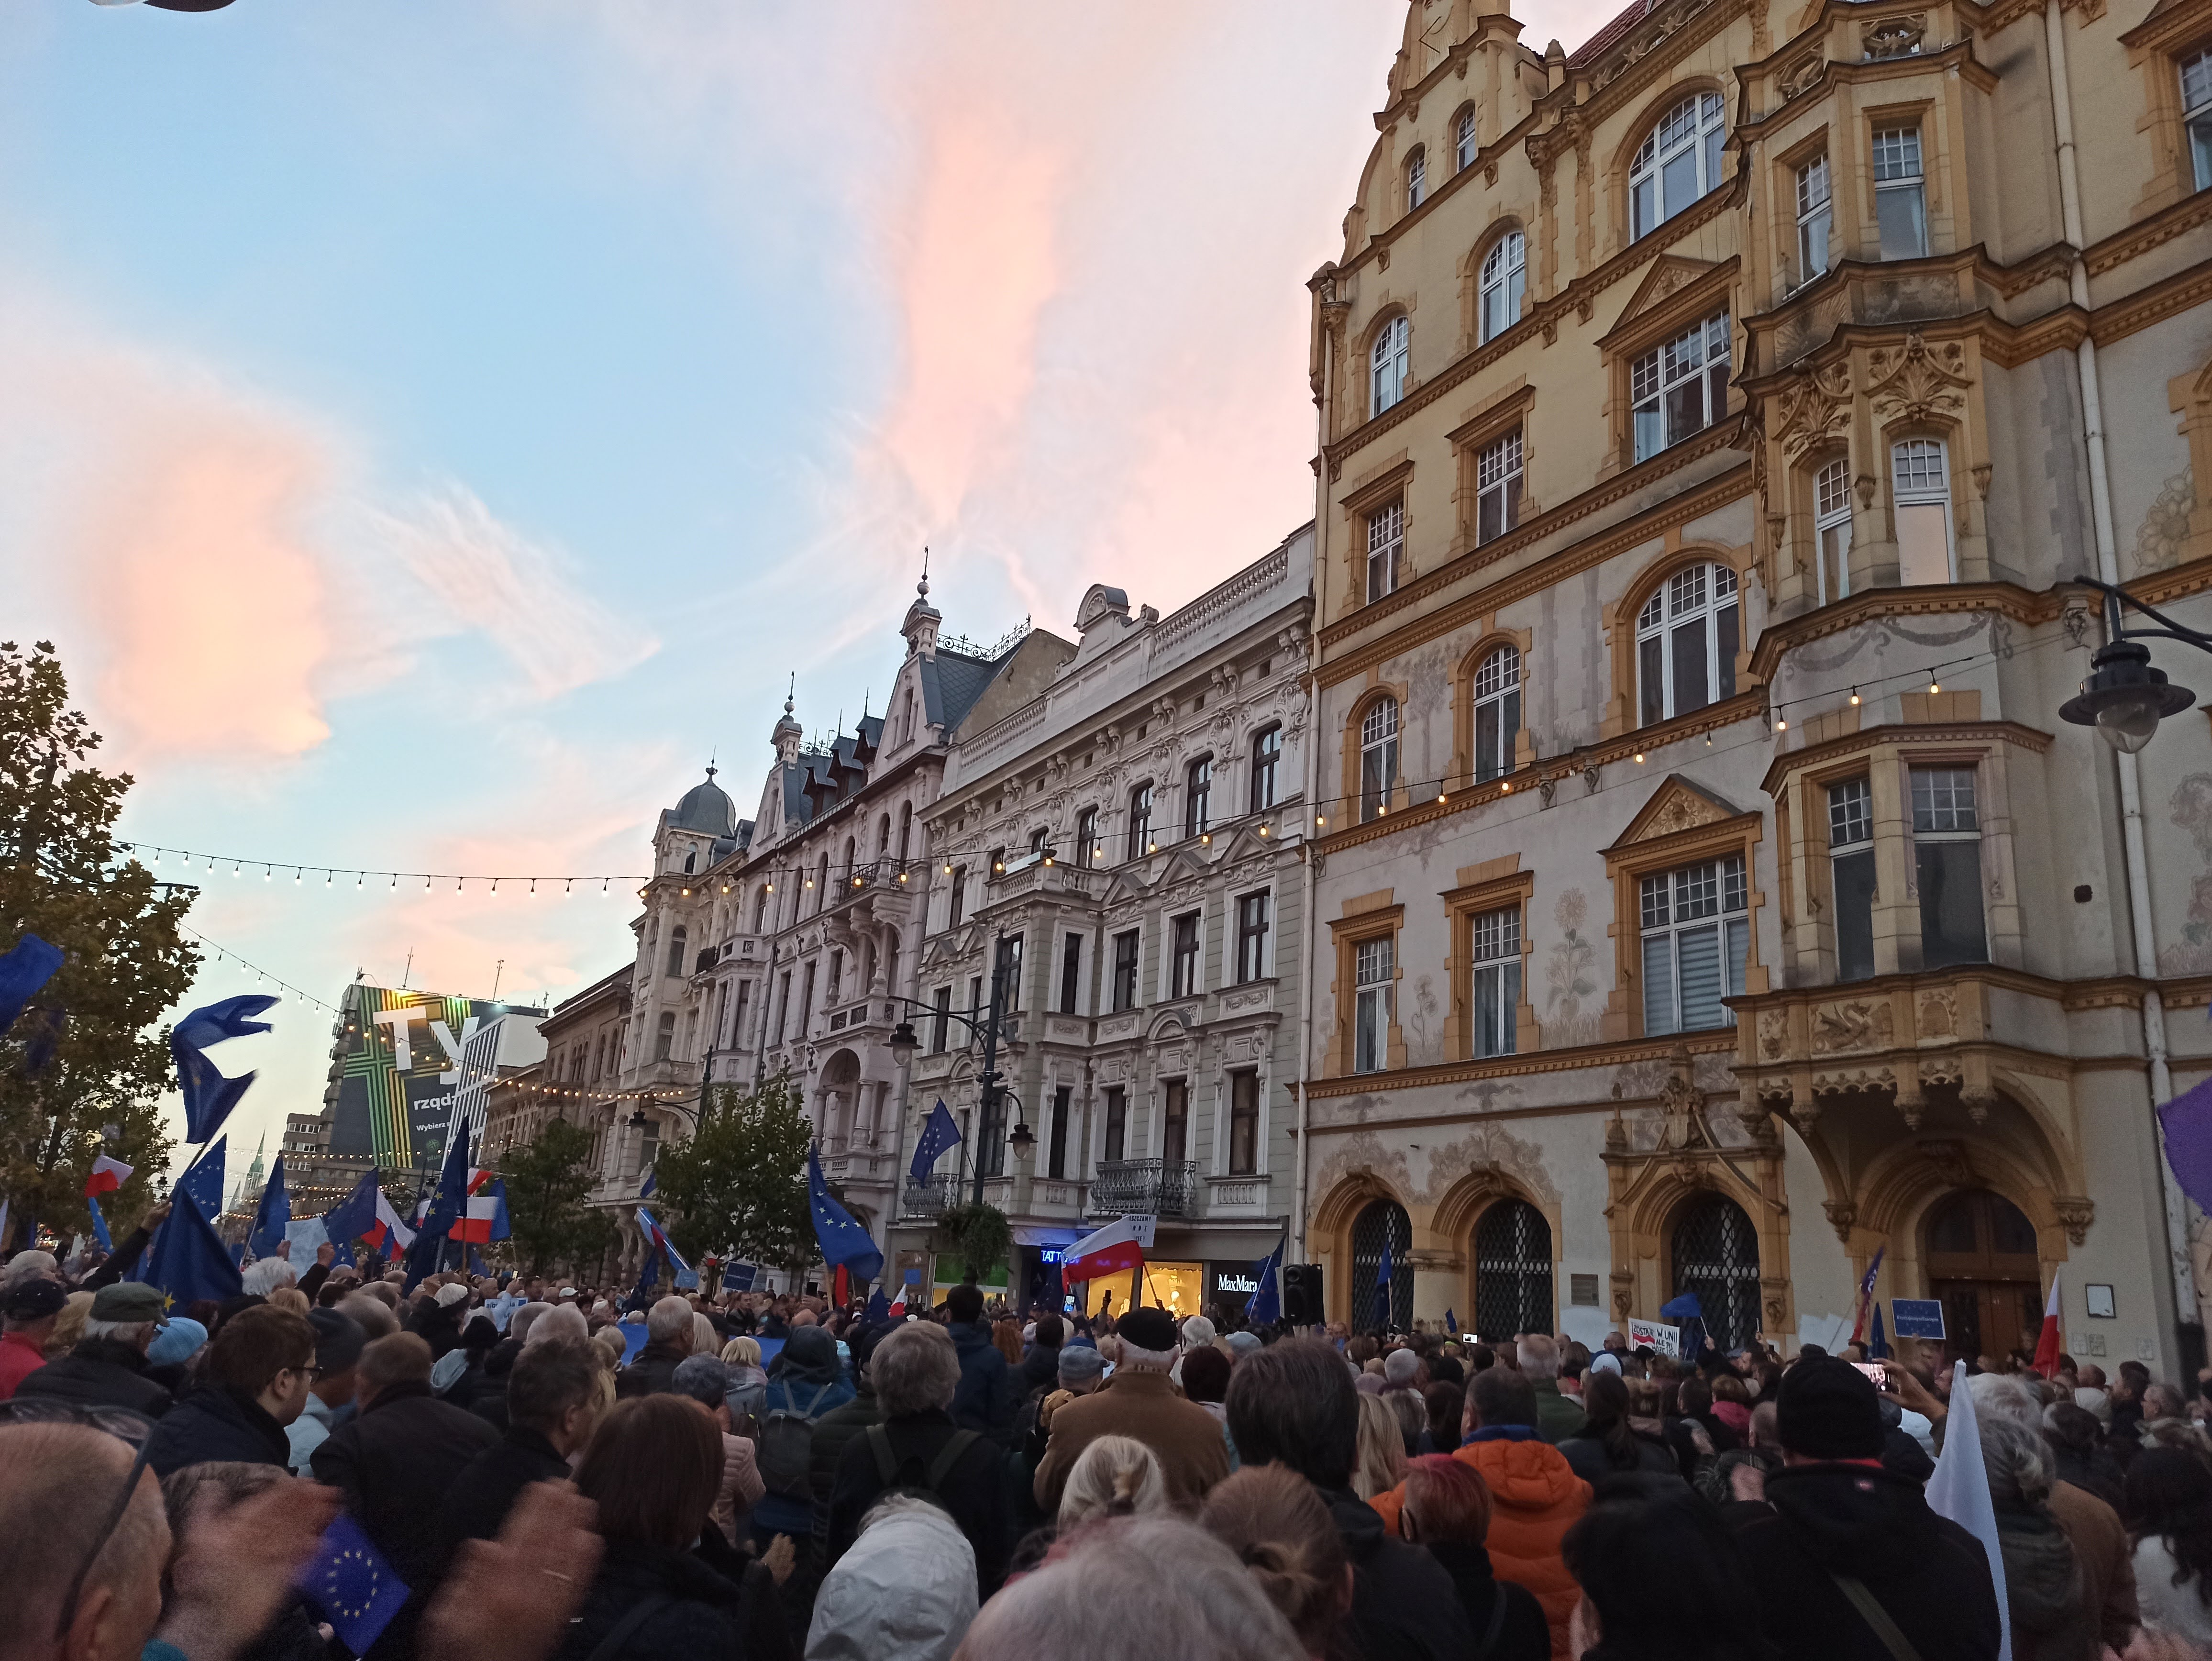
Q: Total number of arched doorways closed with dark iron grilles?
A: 3